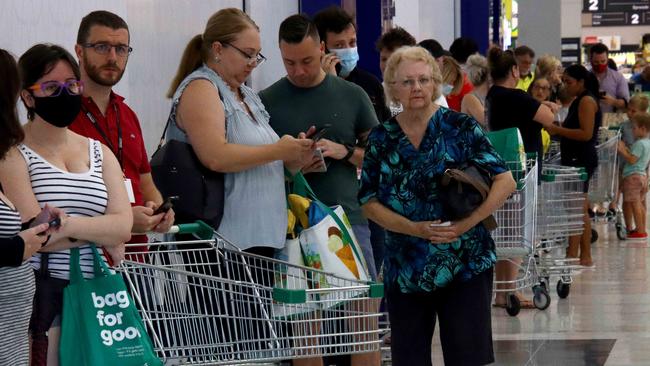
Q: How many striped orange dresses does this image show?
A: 0